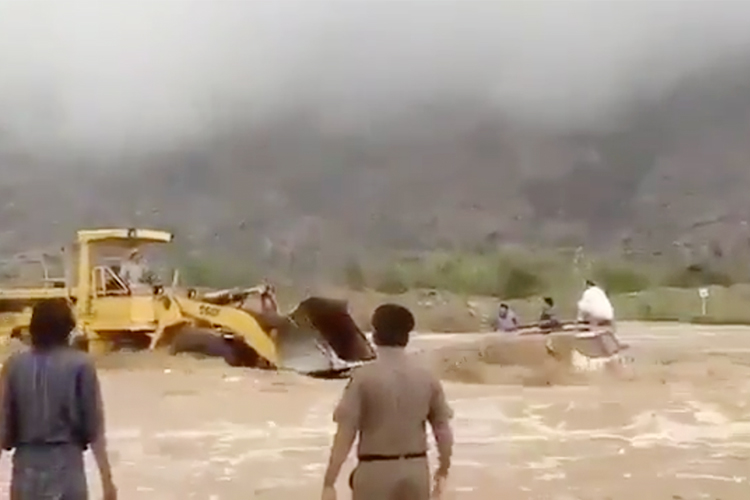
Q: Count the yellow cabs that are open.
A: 1